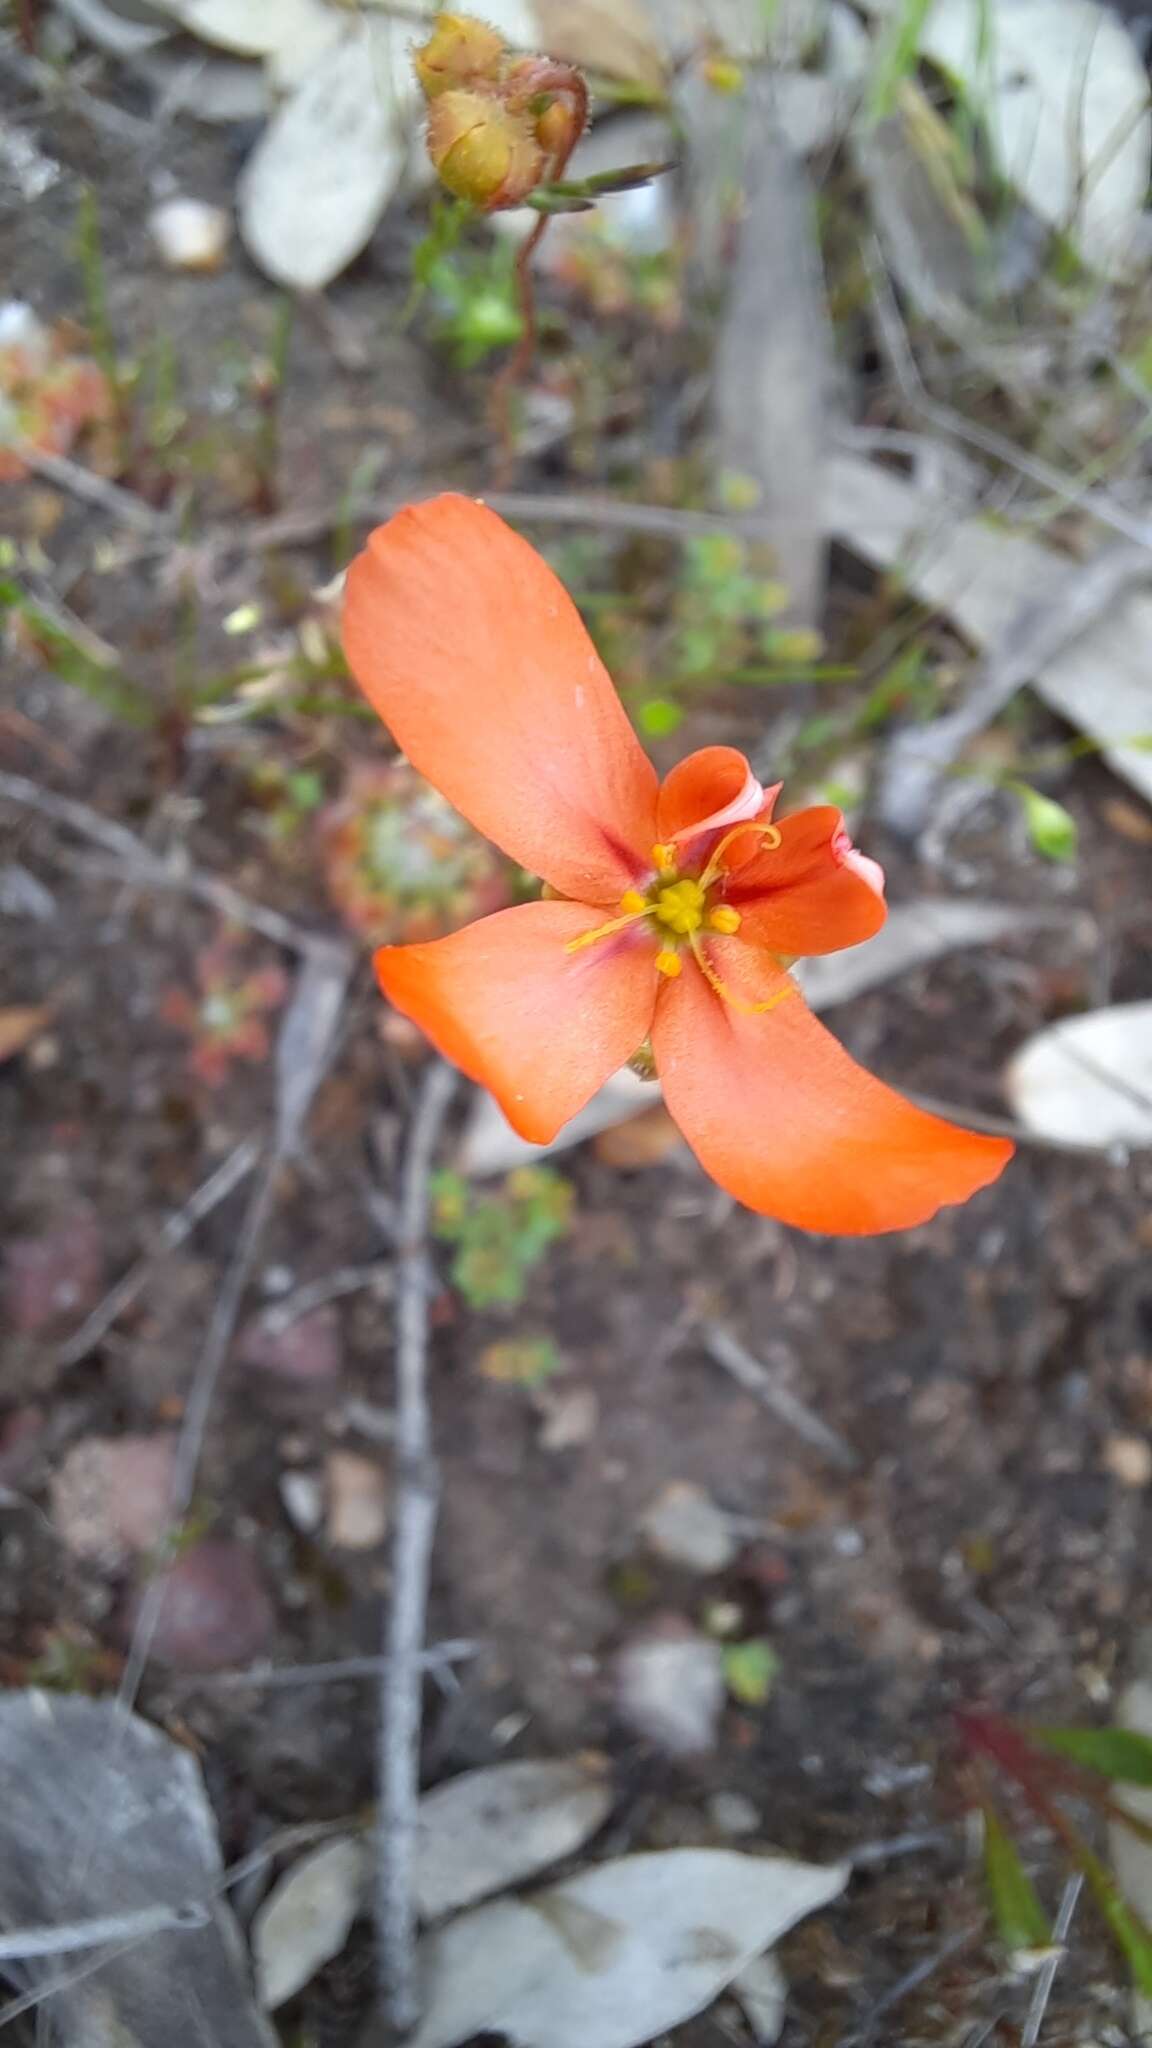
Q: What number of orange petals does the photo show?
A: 5